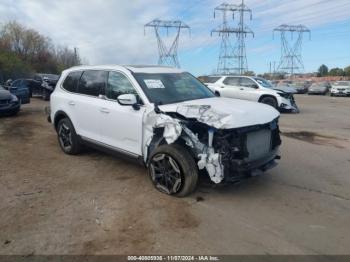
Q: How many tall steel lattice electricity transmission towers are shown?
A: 3